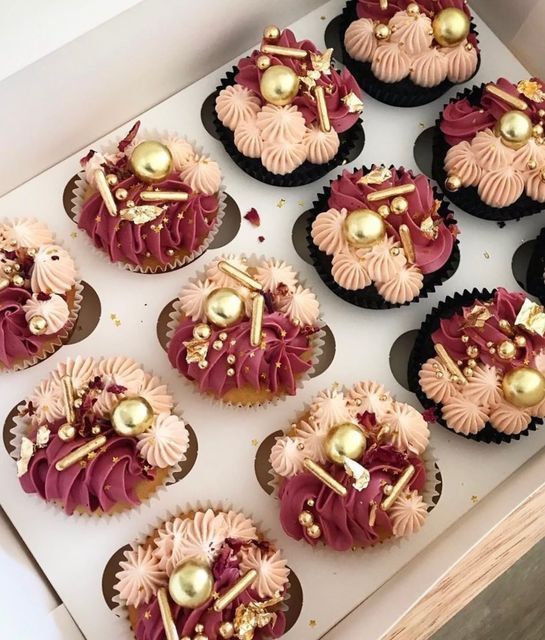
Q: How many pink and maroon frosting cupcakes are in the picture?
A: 11